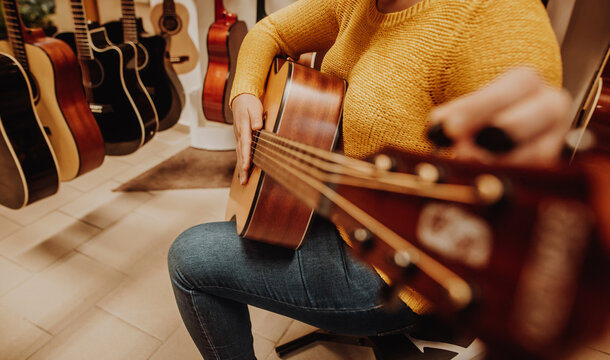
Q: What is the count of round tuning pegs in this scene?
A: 6